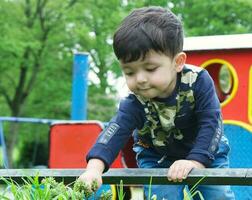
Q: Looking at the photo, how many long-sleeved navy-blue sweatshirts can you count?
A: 1